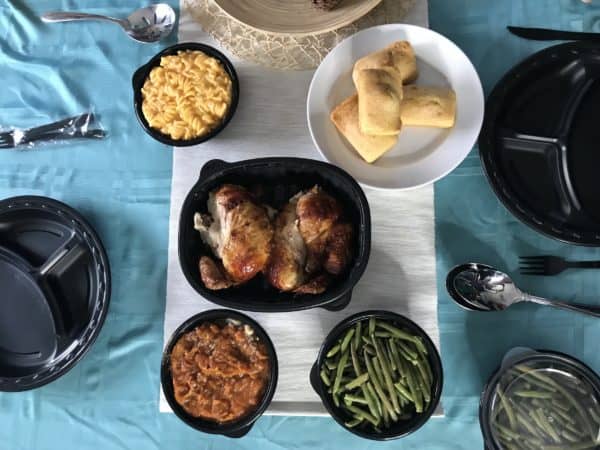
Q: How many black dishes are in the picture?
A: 7